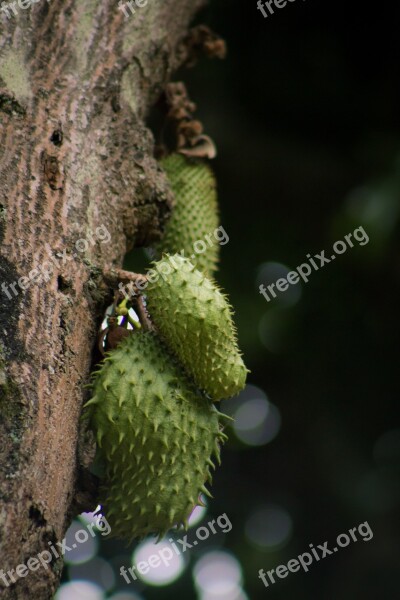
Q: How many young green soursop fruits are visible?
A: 3